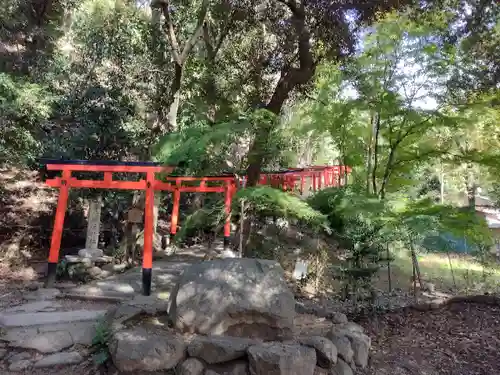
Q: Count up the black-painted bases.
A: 4